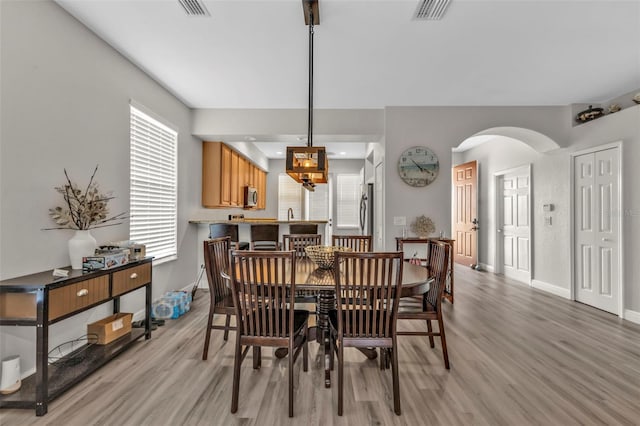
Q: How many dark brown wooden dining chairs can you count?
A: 6